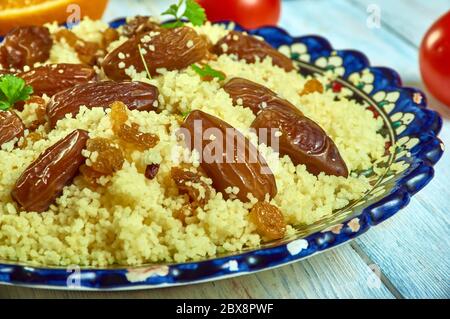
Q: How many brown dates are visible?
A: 10